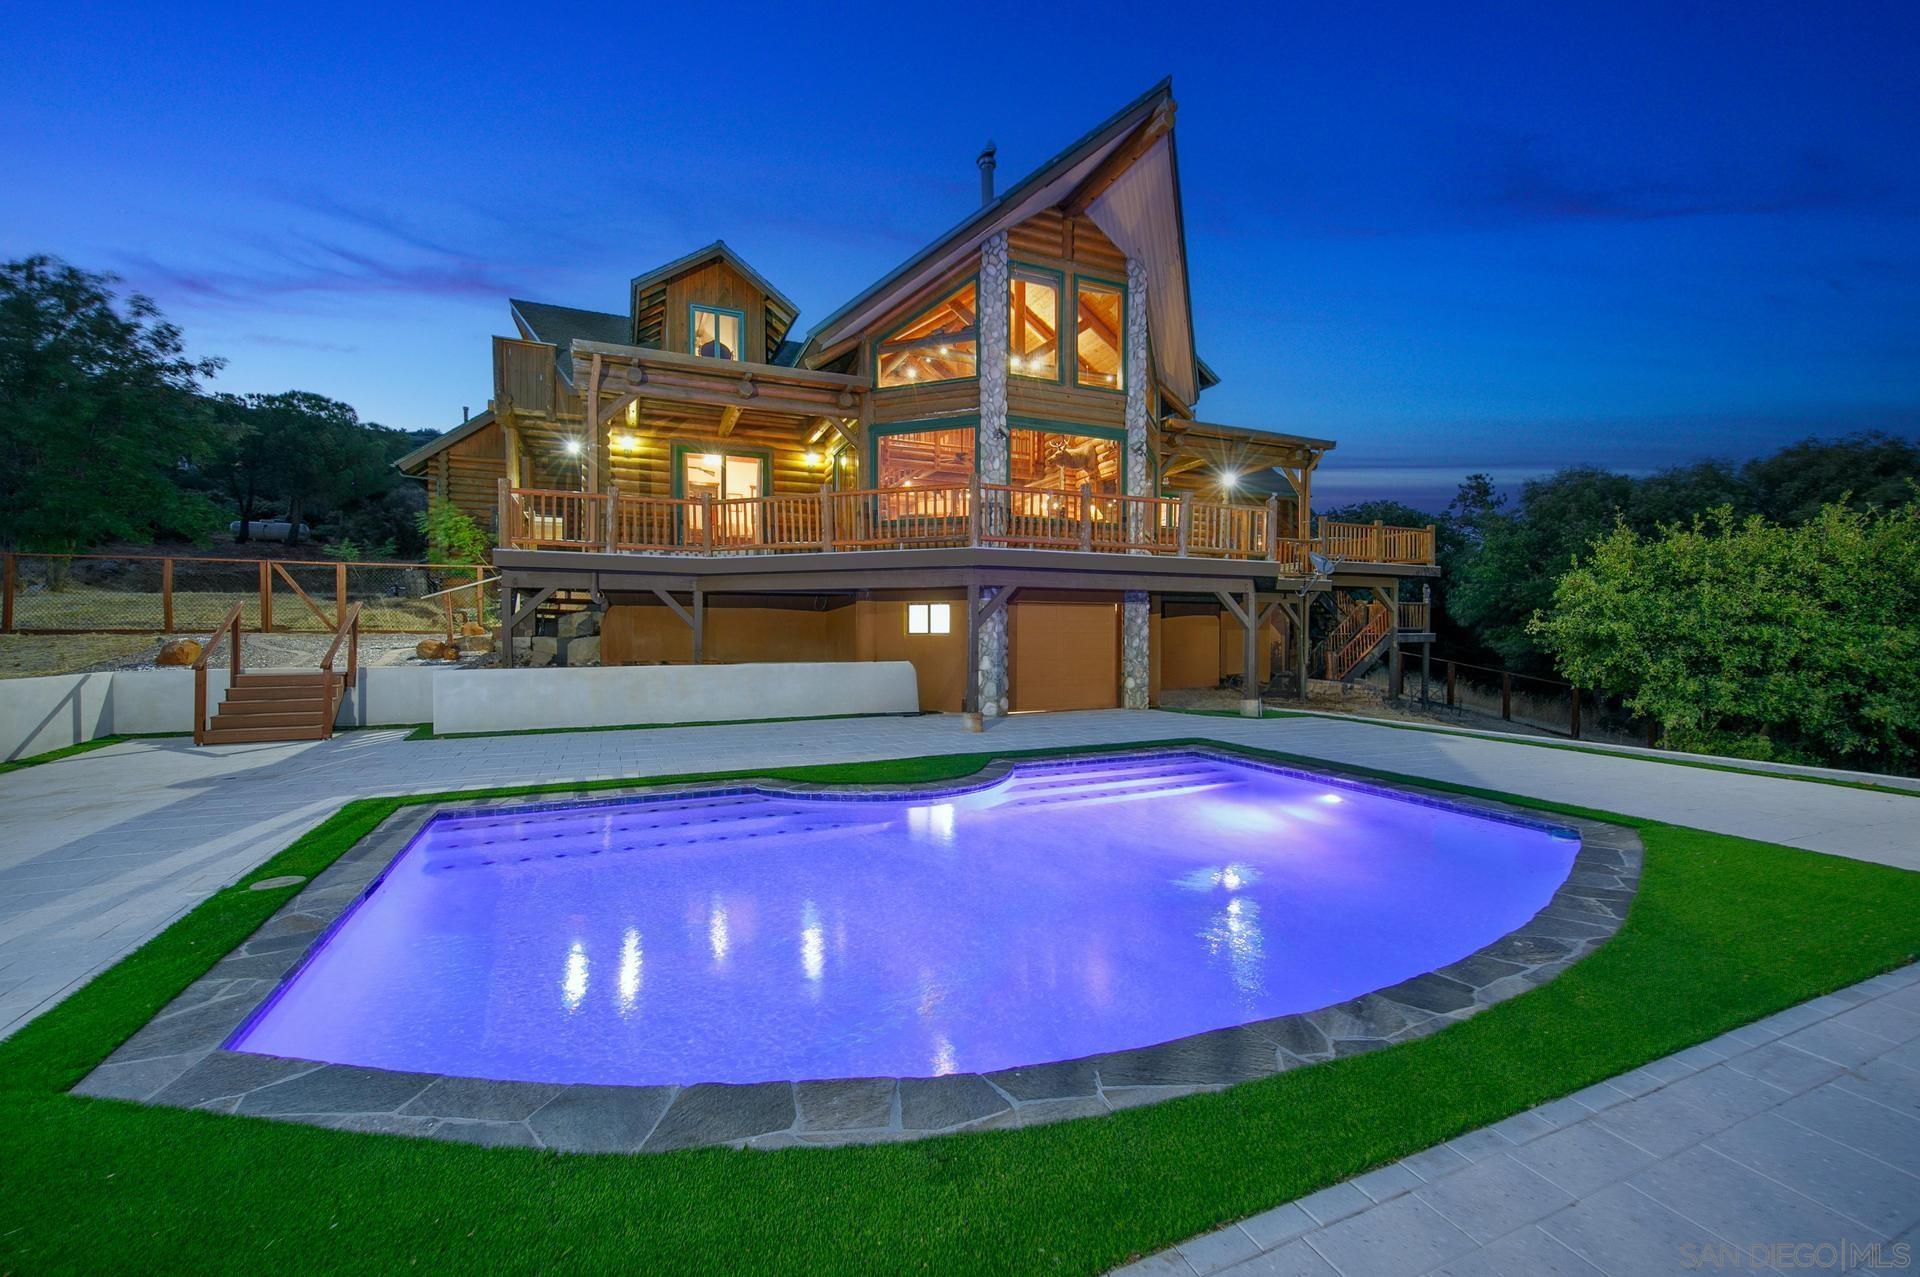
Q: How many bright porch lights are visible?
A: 4